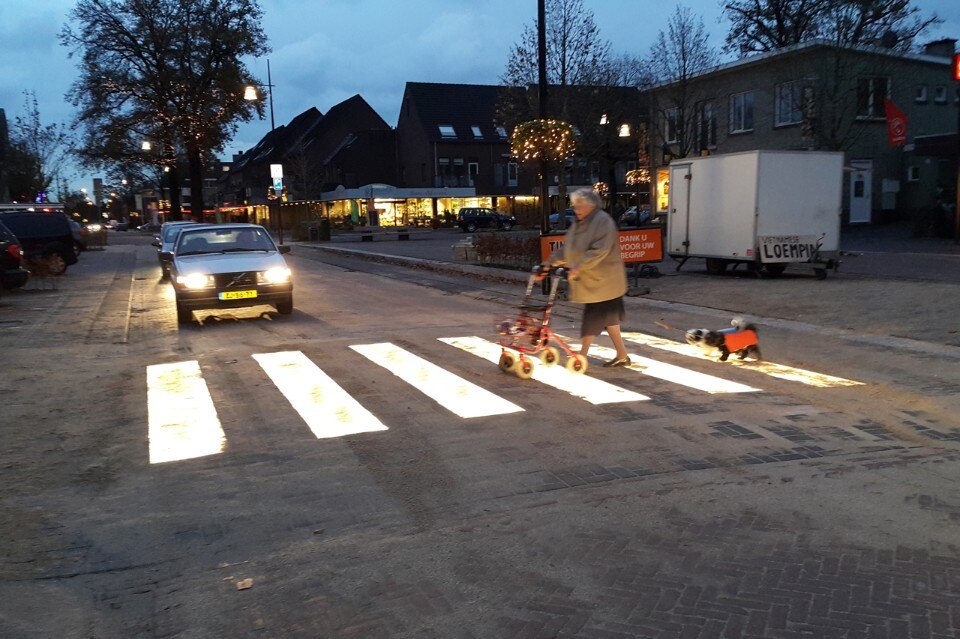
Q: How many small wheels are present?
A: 4